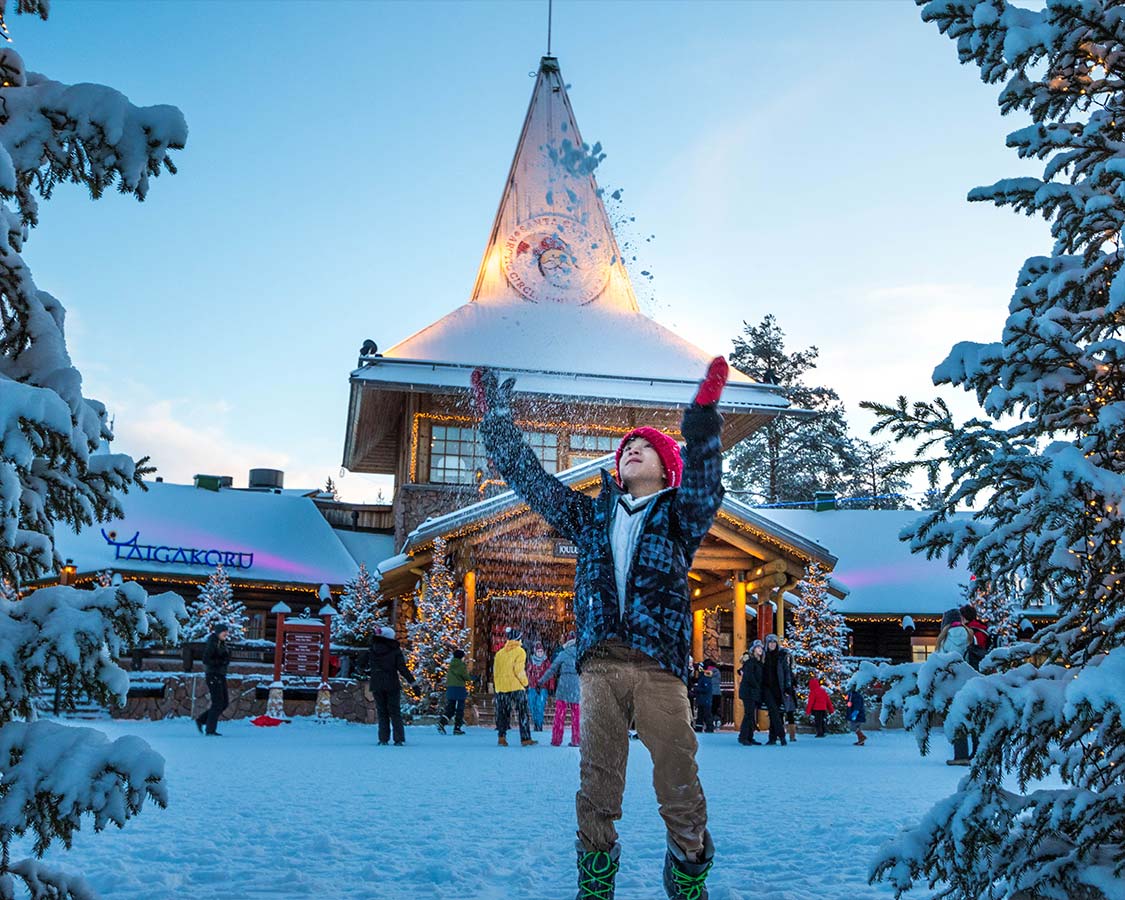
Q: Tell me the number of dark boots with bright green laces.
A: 2